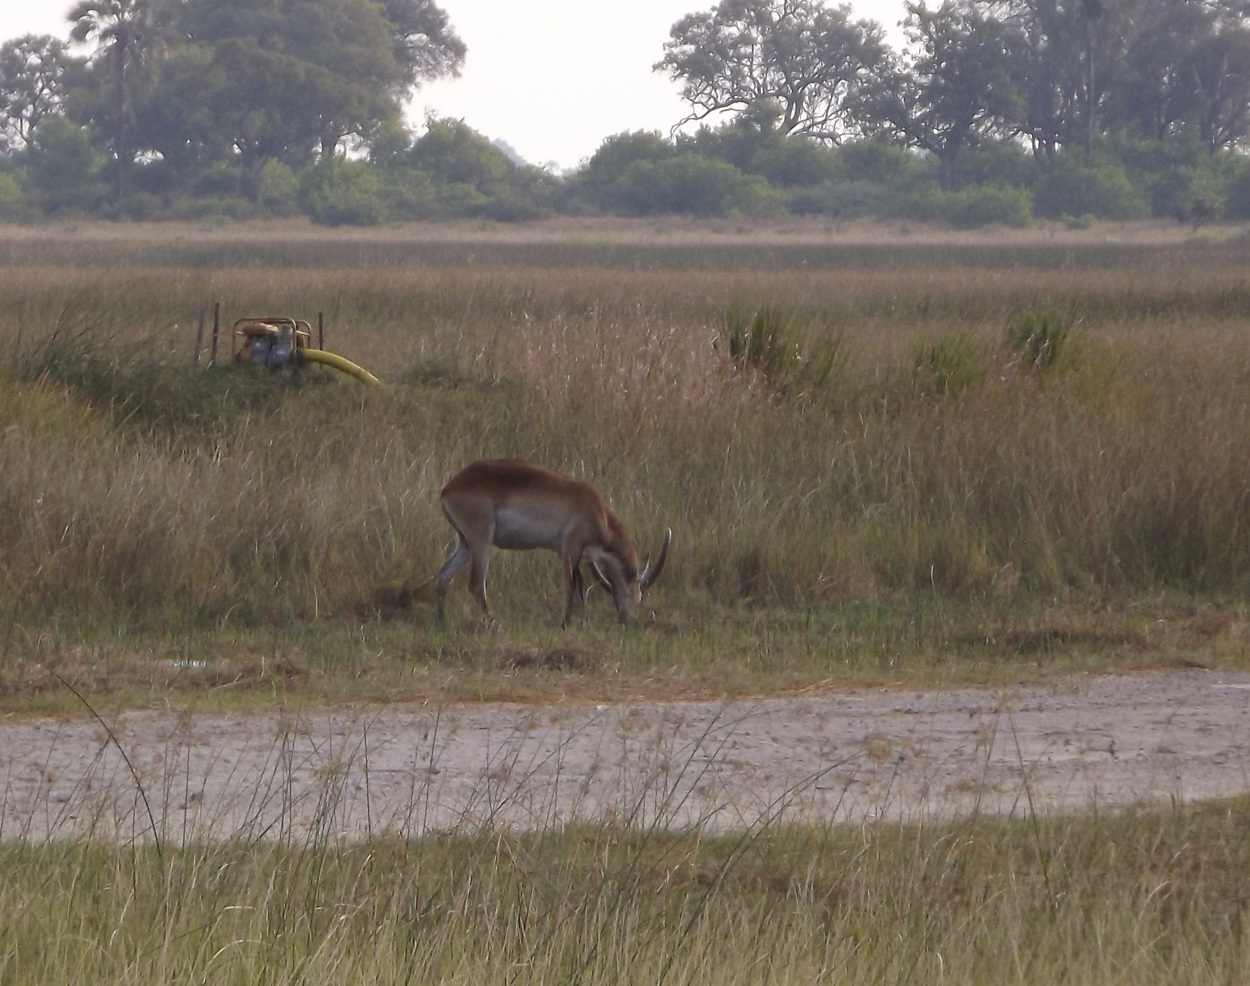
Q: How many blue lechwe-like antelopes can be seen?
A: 0